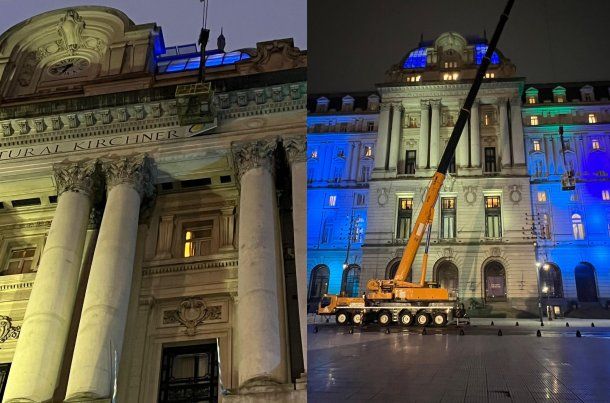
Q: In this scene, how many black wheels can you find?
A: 6